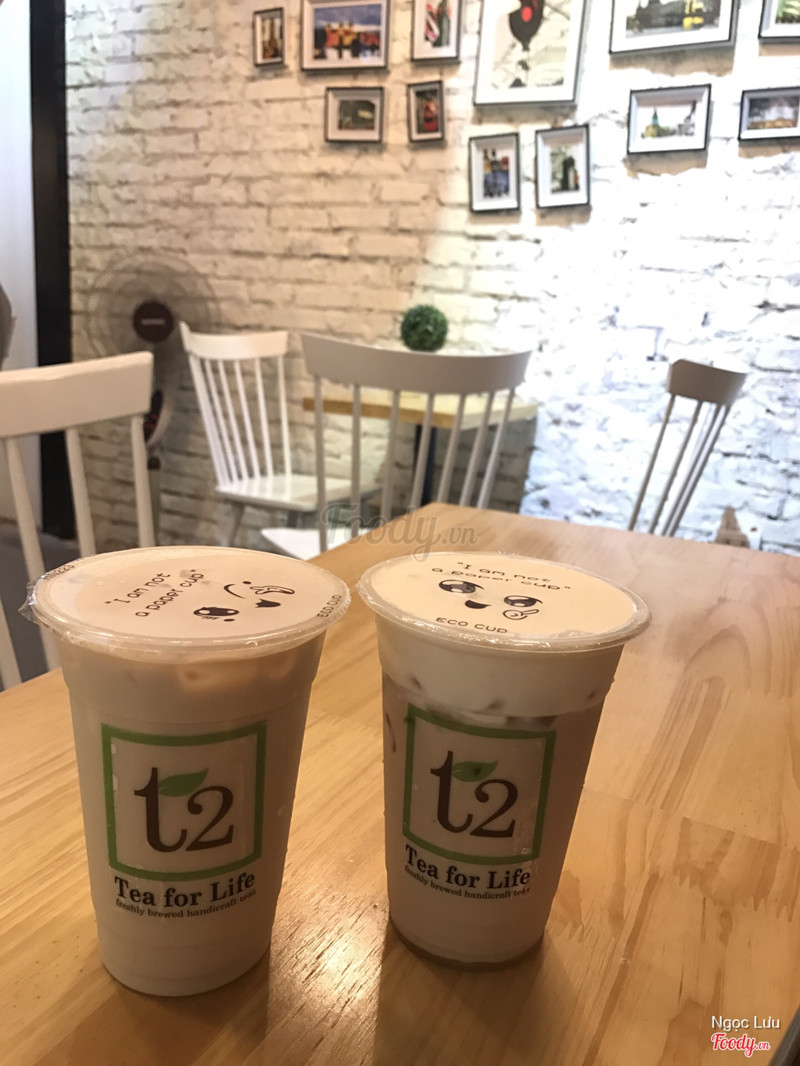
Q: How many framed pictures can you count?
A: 12